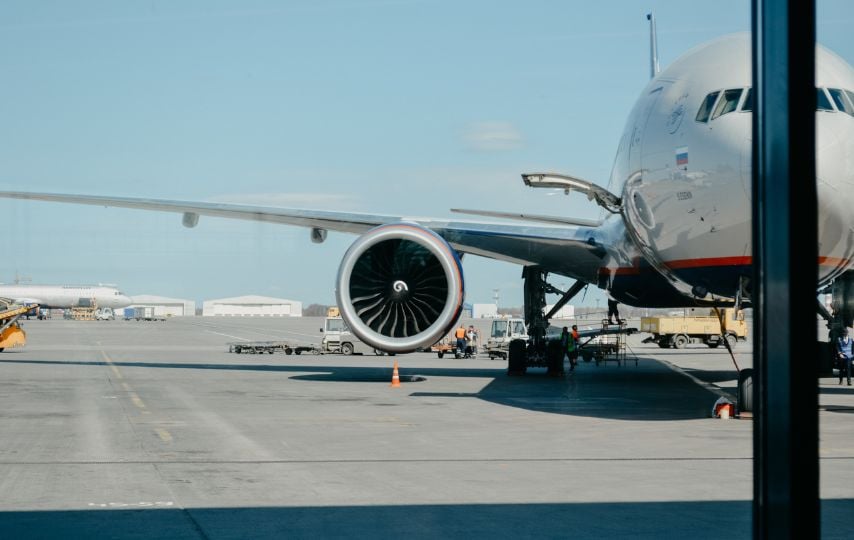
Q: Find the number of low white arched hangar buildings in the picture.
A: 2